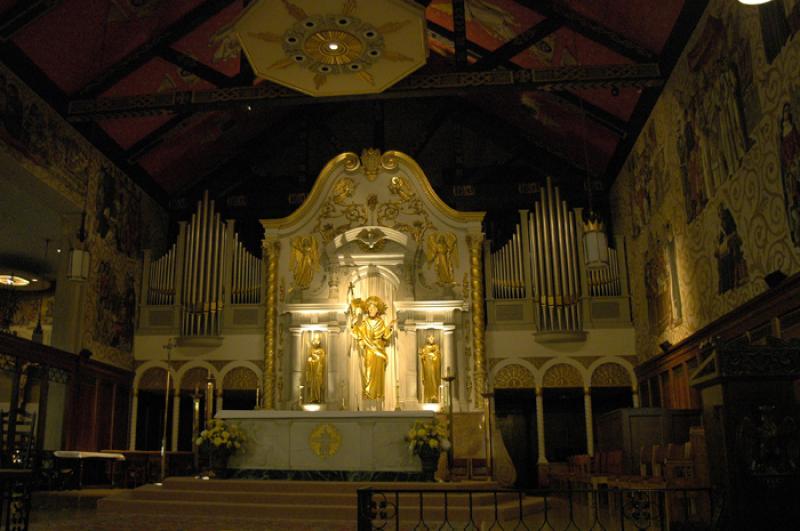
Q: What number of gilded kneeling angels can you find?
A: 2